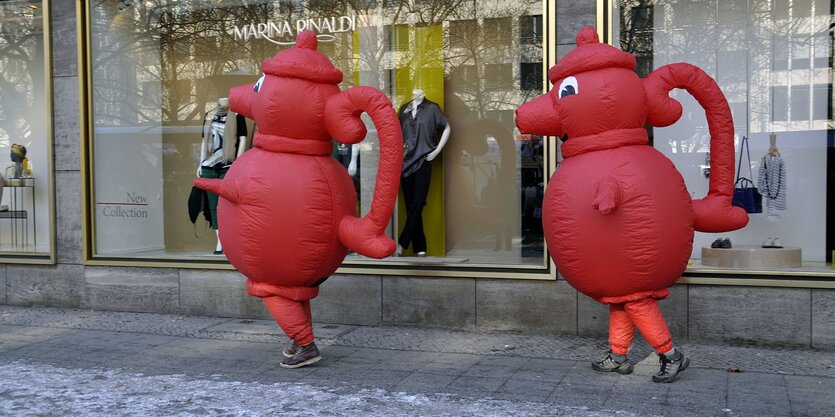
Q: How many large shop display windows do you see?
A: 3